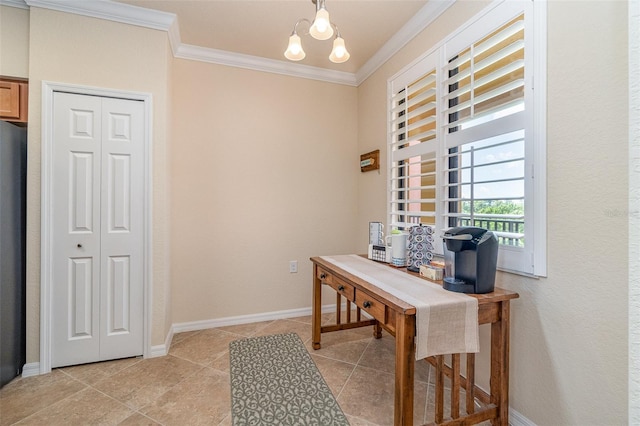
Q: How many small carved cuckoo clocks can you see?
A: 0